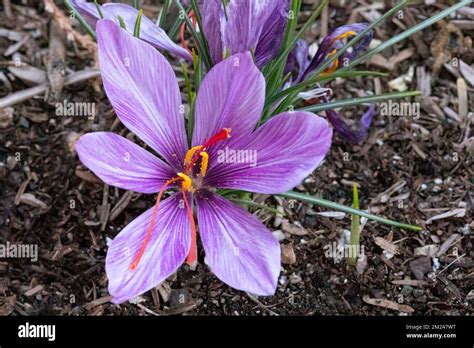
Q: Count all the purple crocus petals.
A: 6